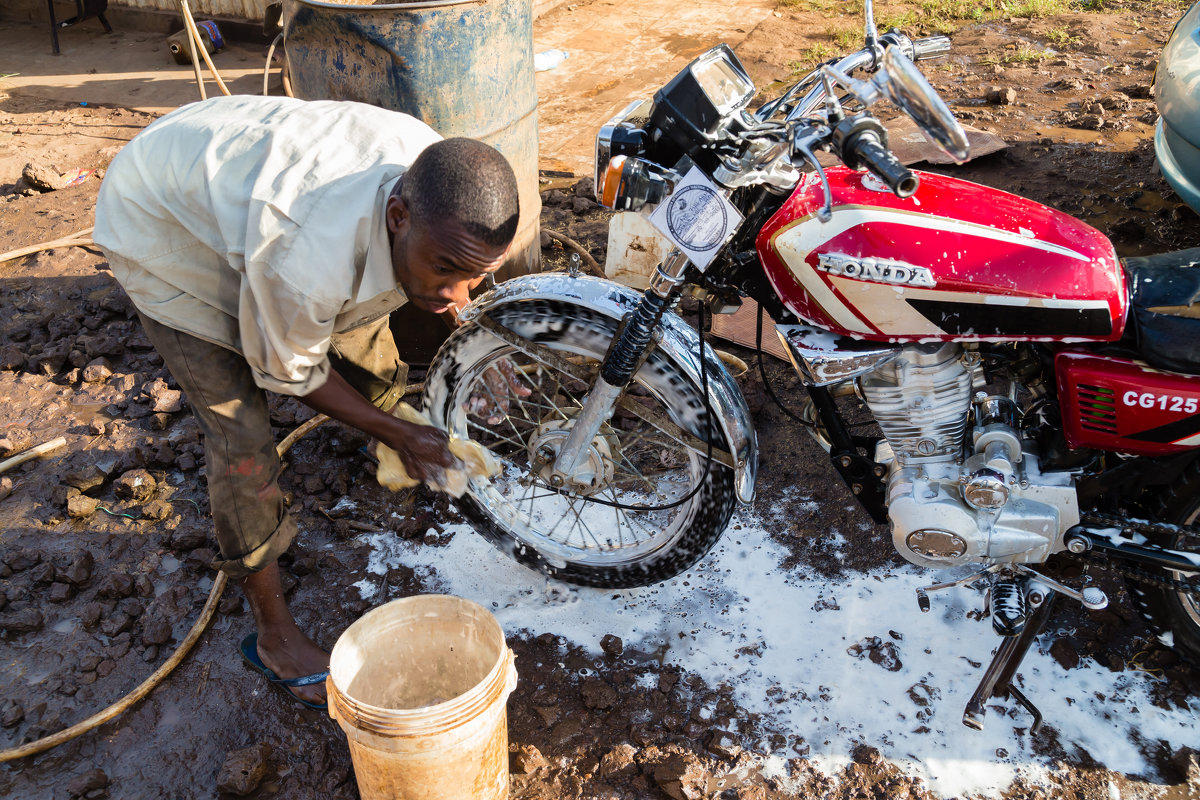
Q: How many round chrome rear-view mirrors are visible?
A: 1